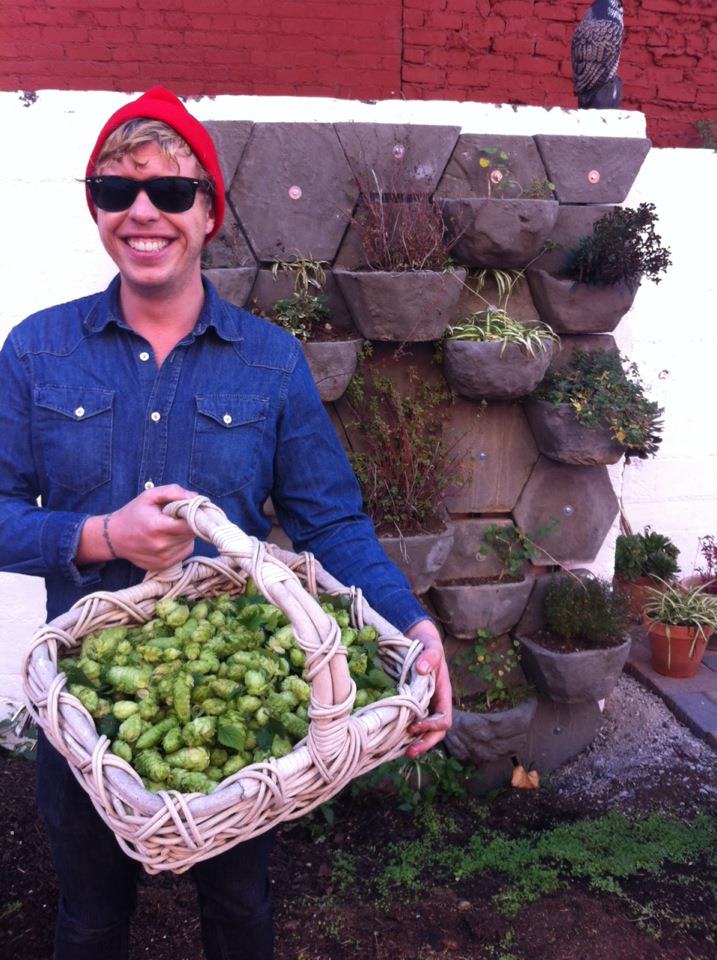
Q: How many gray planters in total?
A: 11